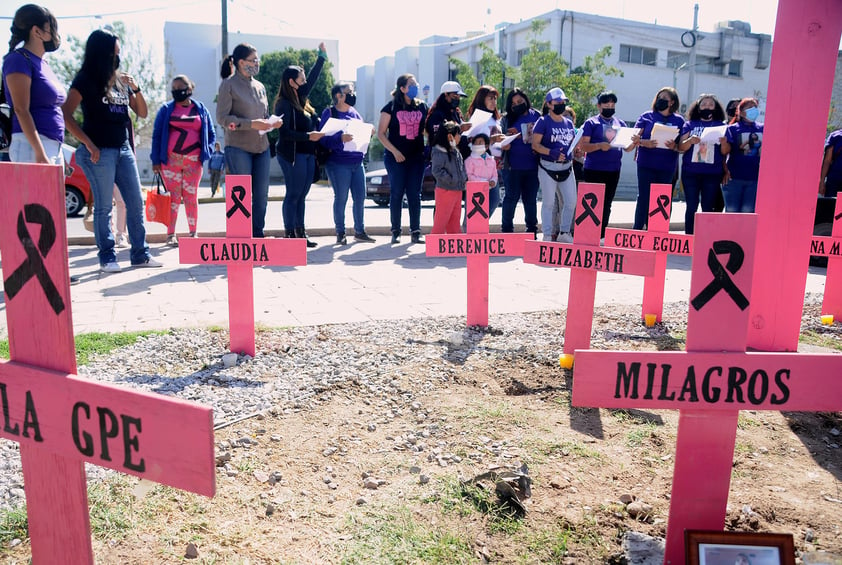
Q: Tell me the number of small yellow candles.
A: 3